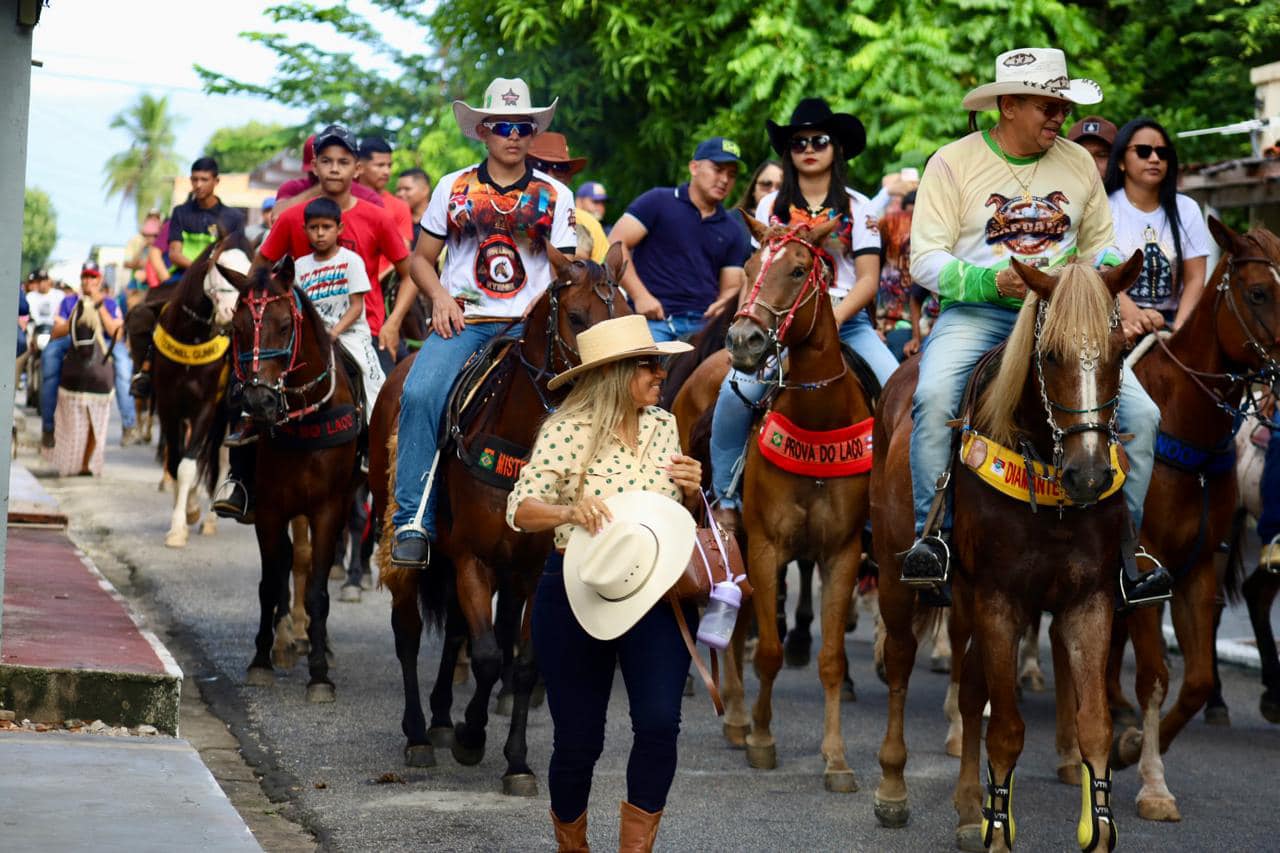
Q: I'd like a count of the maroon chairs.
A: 0